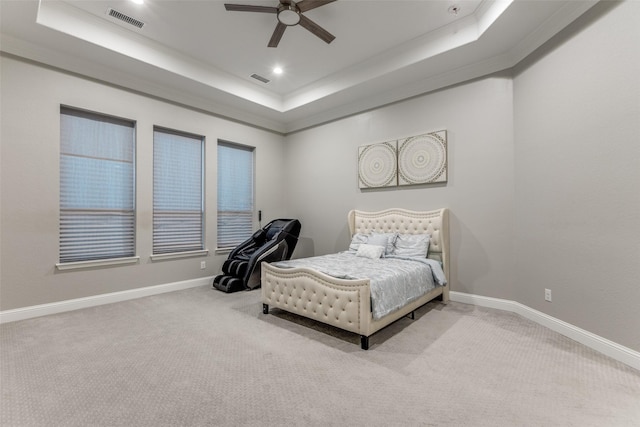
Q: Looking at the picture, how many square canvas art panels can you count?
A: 2